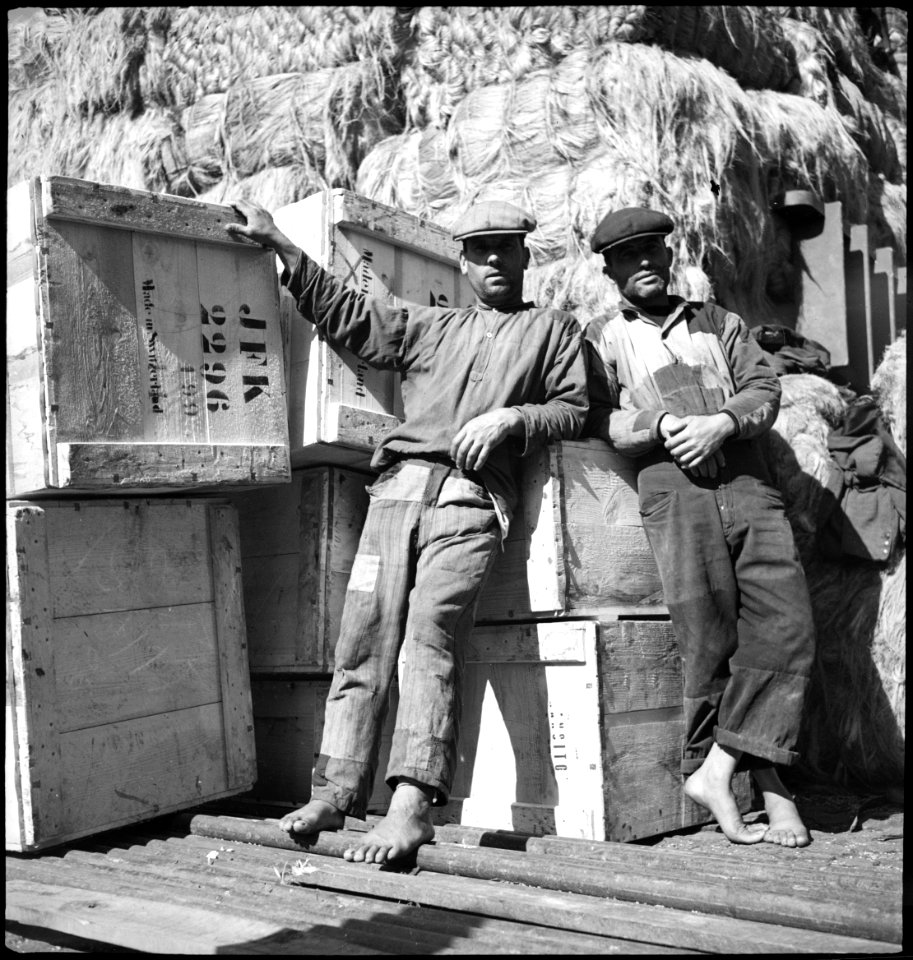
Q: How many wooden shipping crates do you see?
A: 7